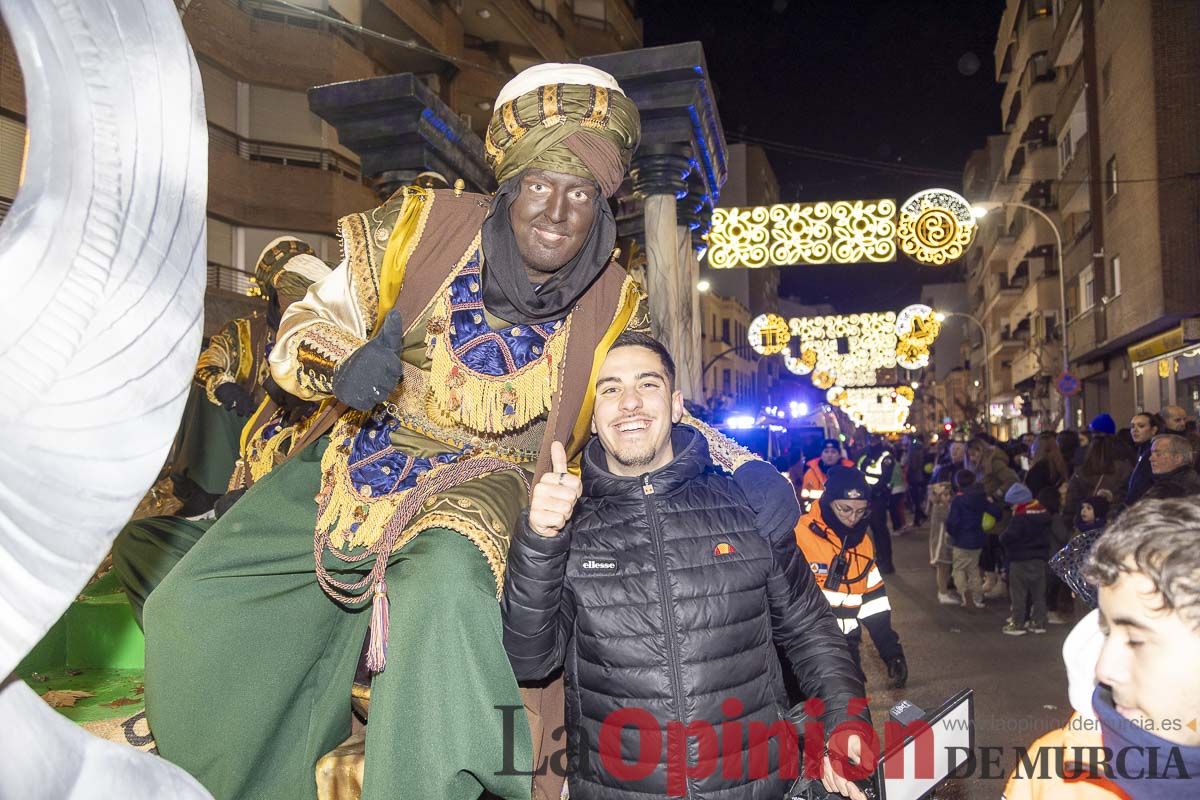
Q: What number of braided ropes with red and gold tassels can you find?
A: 1